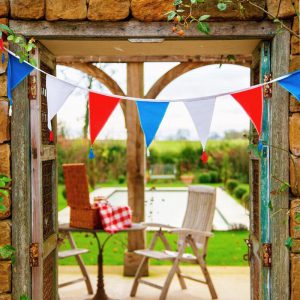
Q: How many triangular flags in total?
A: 7